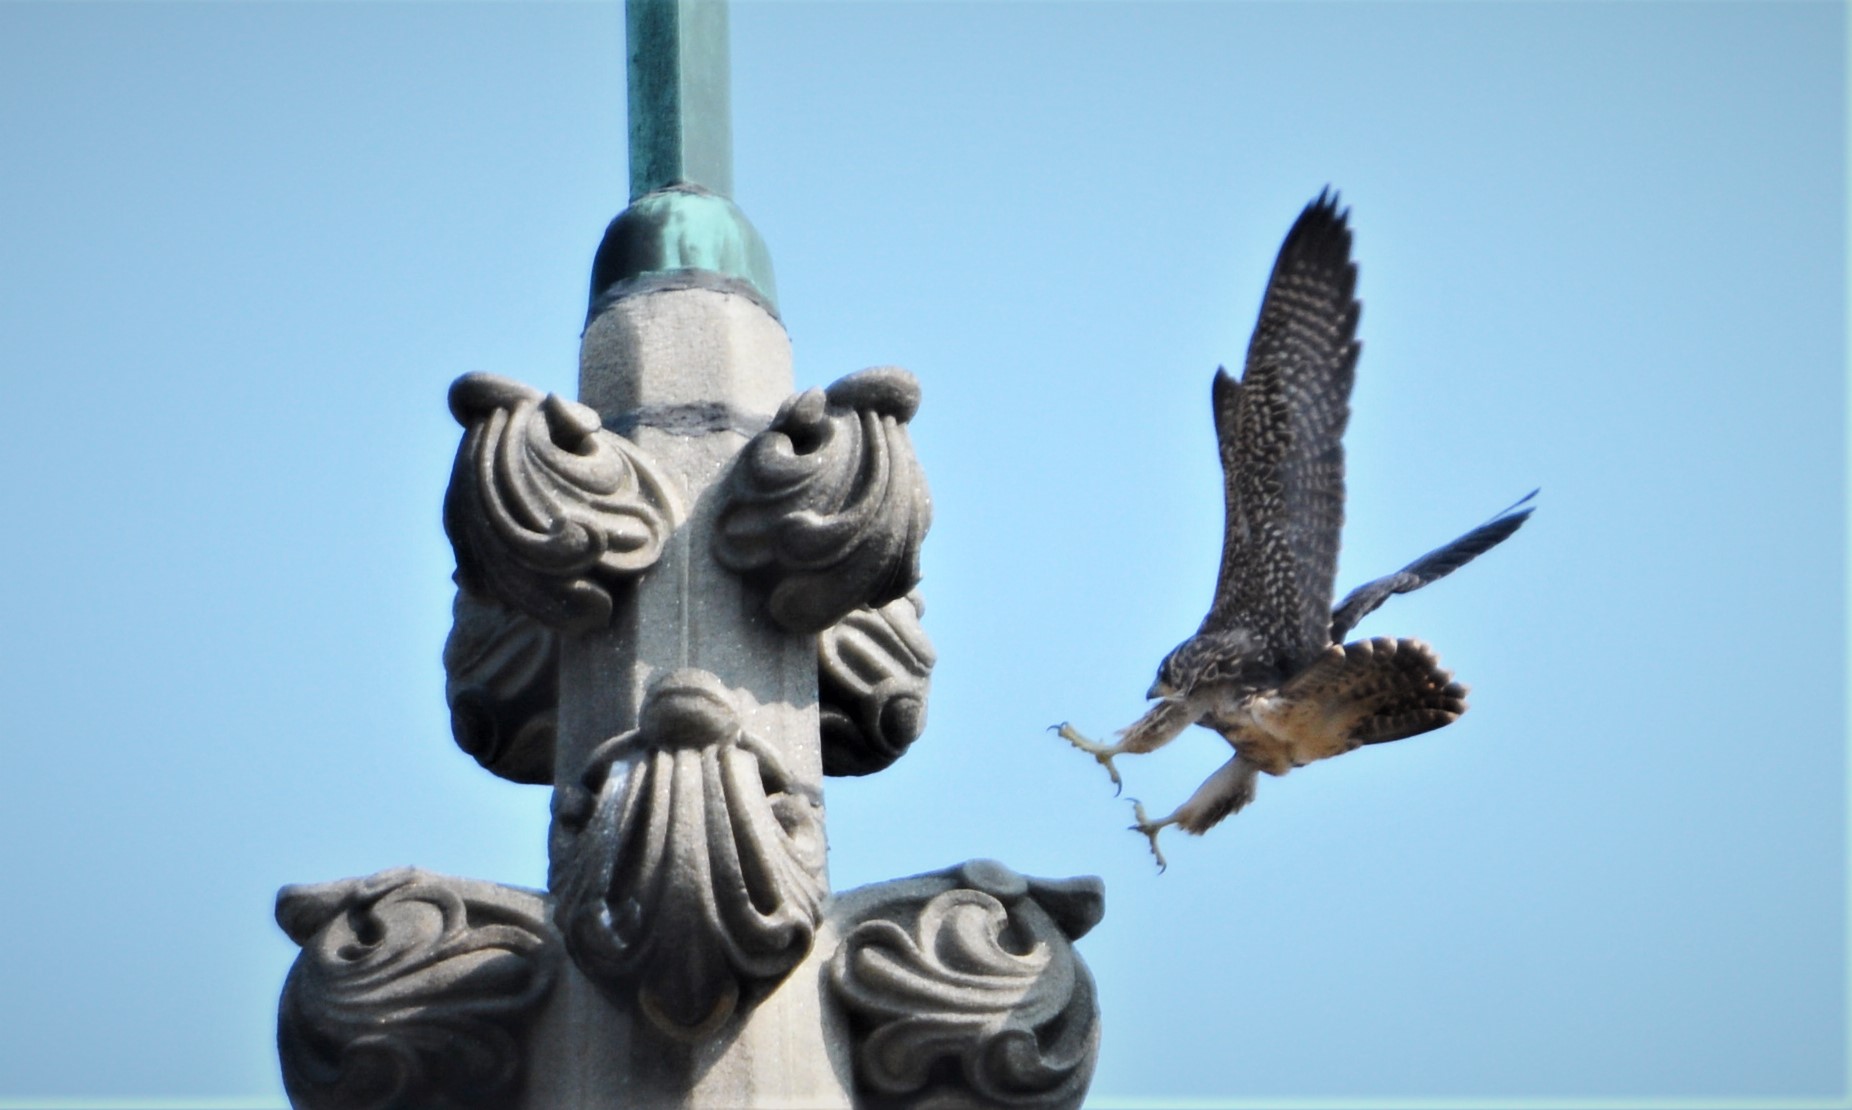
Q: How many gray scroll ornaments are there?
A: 7